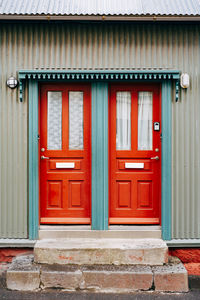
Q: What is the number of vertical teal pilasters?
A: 3